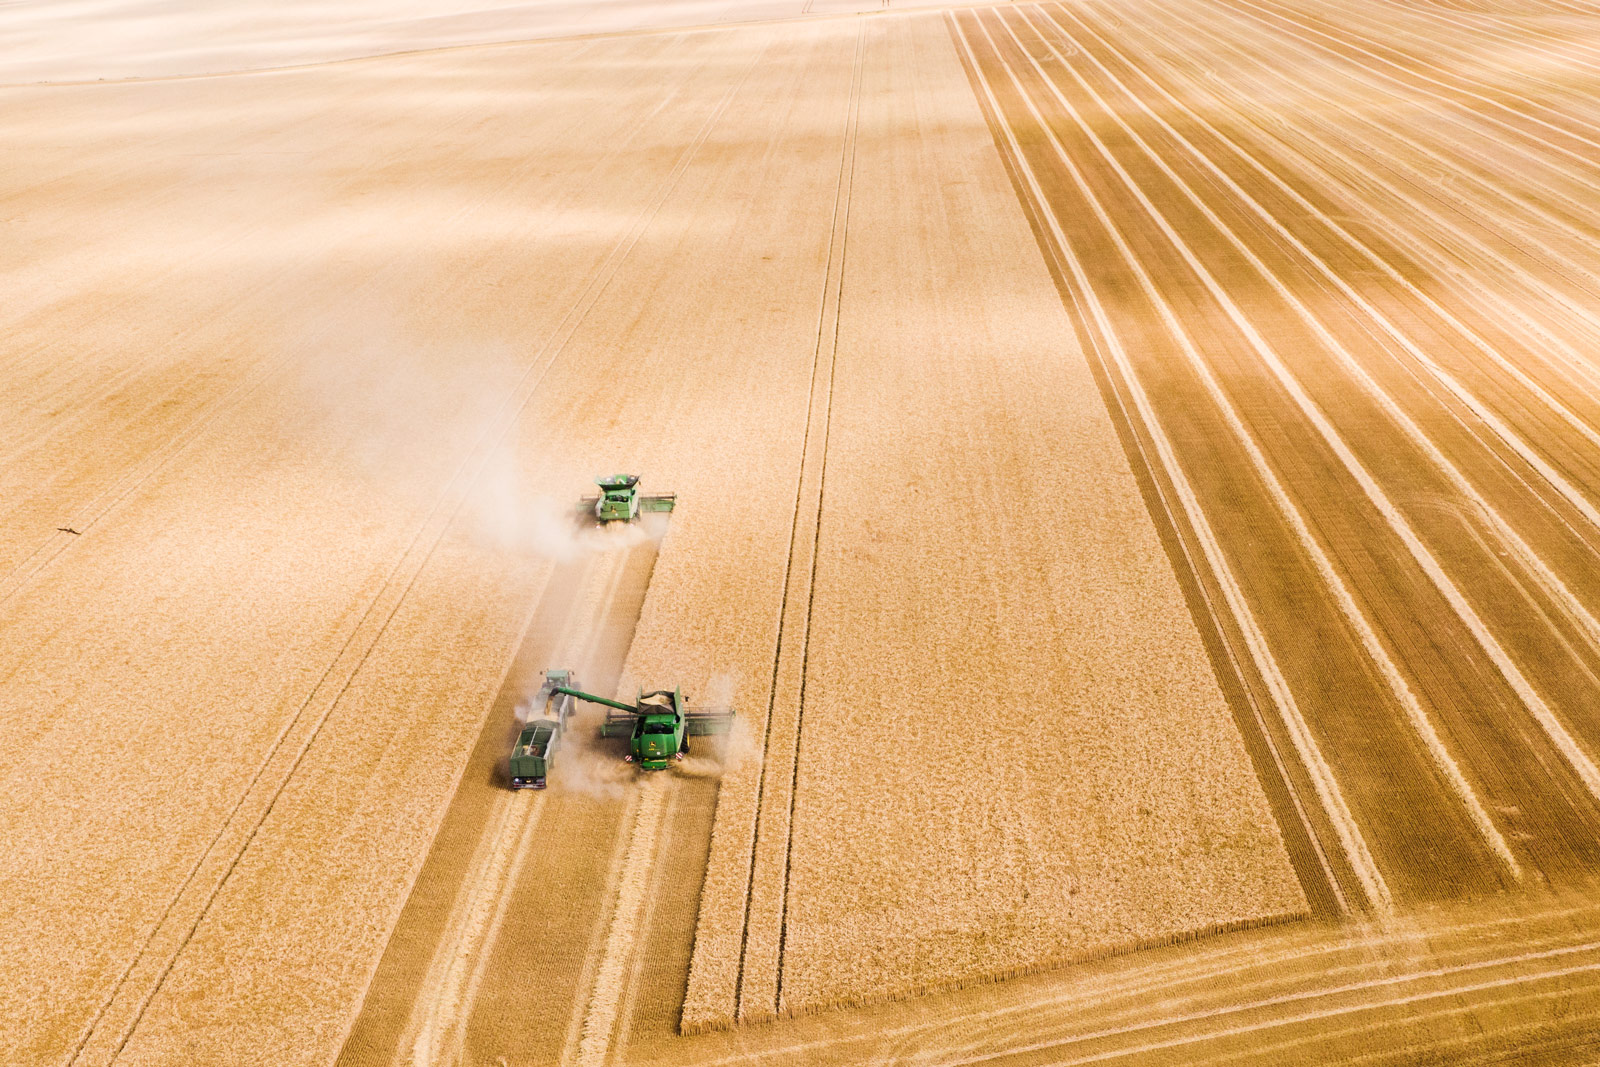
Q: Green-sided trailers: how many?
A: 2